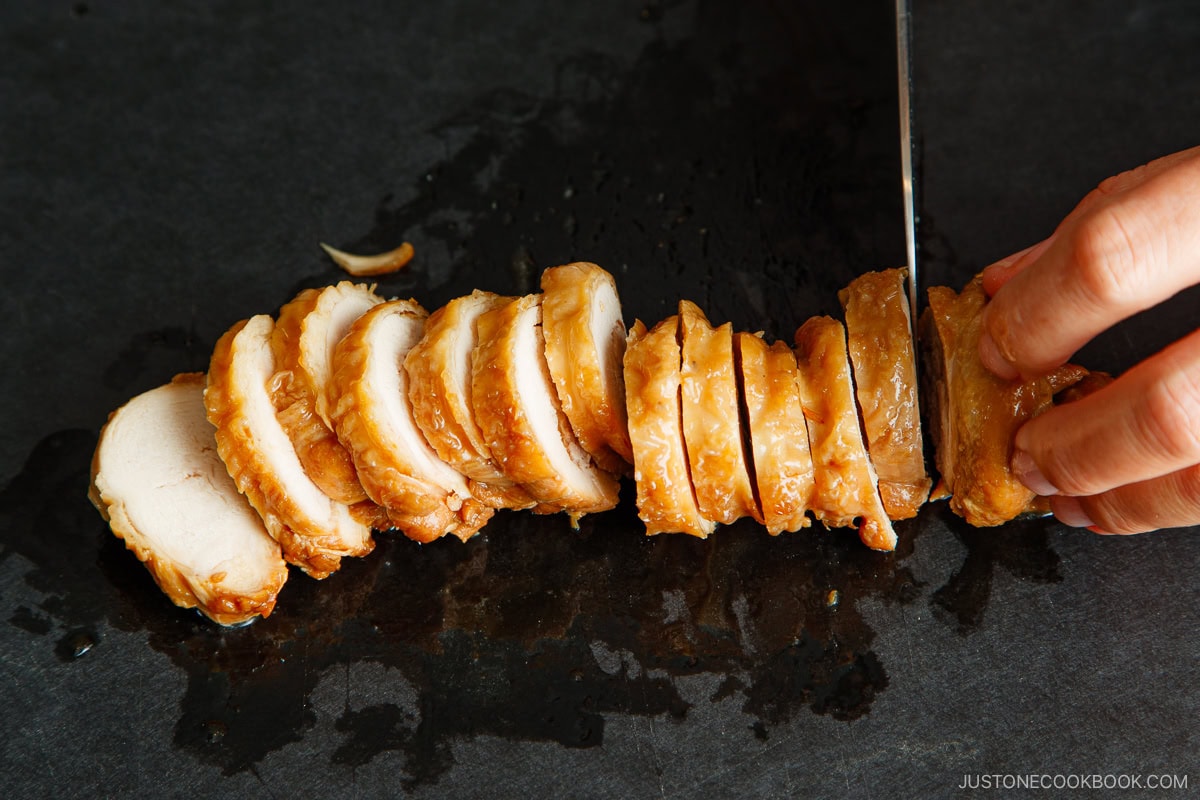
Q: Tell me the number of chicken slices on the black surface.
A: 12